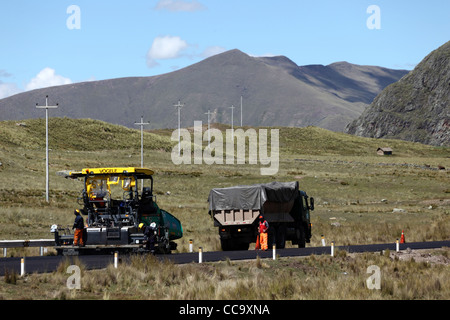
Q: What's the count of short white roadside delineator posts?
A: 8